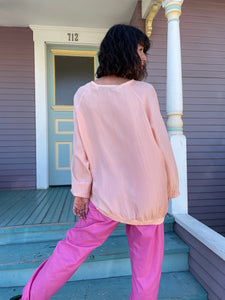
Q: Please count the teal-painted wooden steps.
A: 3